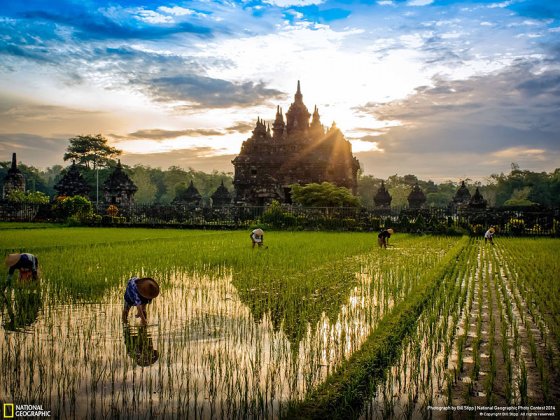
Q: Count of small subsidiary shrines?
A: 9